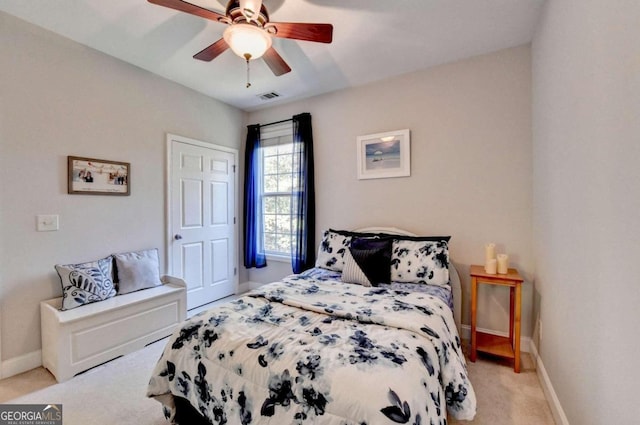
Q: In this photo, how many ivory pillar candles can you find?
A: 3